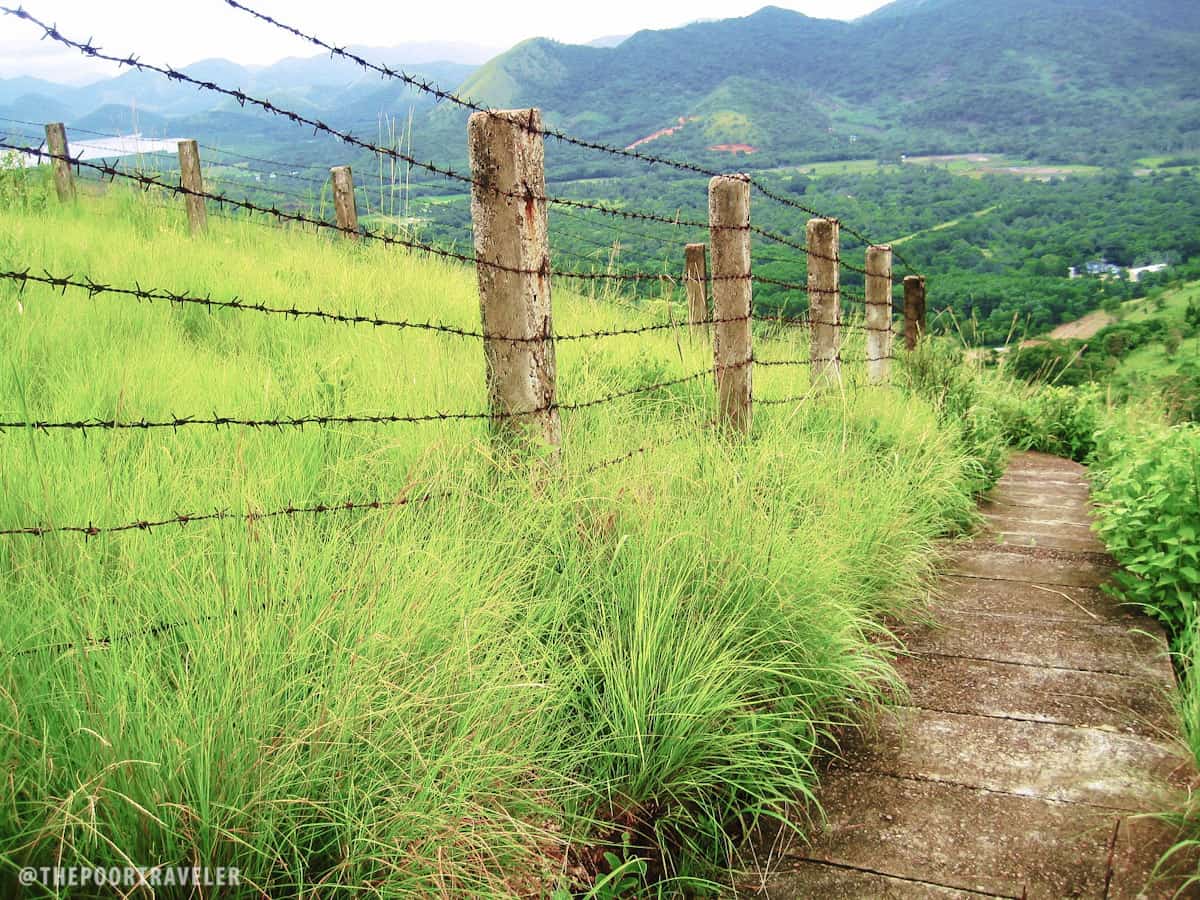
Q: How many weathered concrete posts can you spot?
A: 9